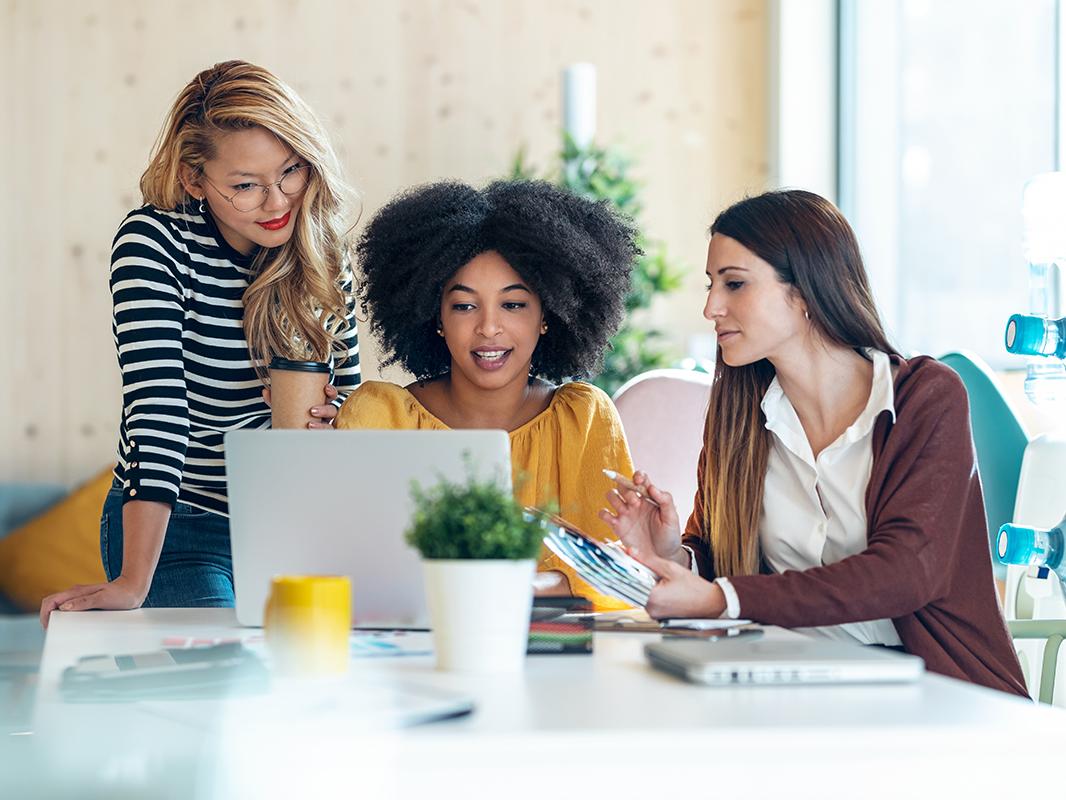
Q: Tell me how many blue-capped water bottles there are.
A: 2